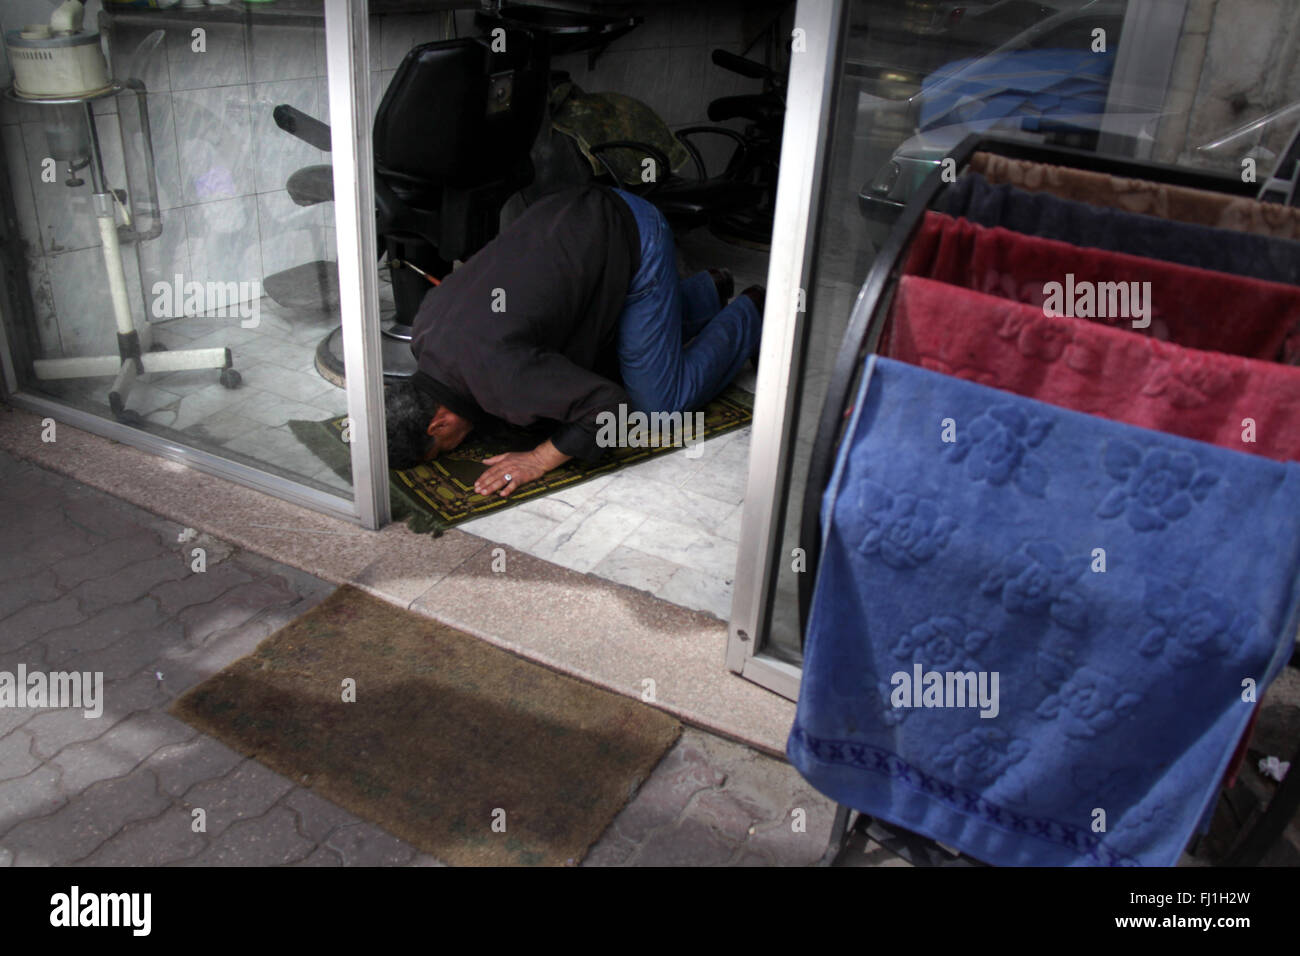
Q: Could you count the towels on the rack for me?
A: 5